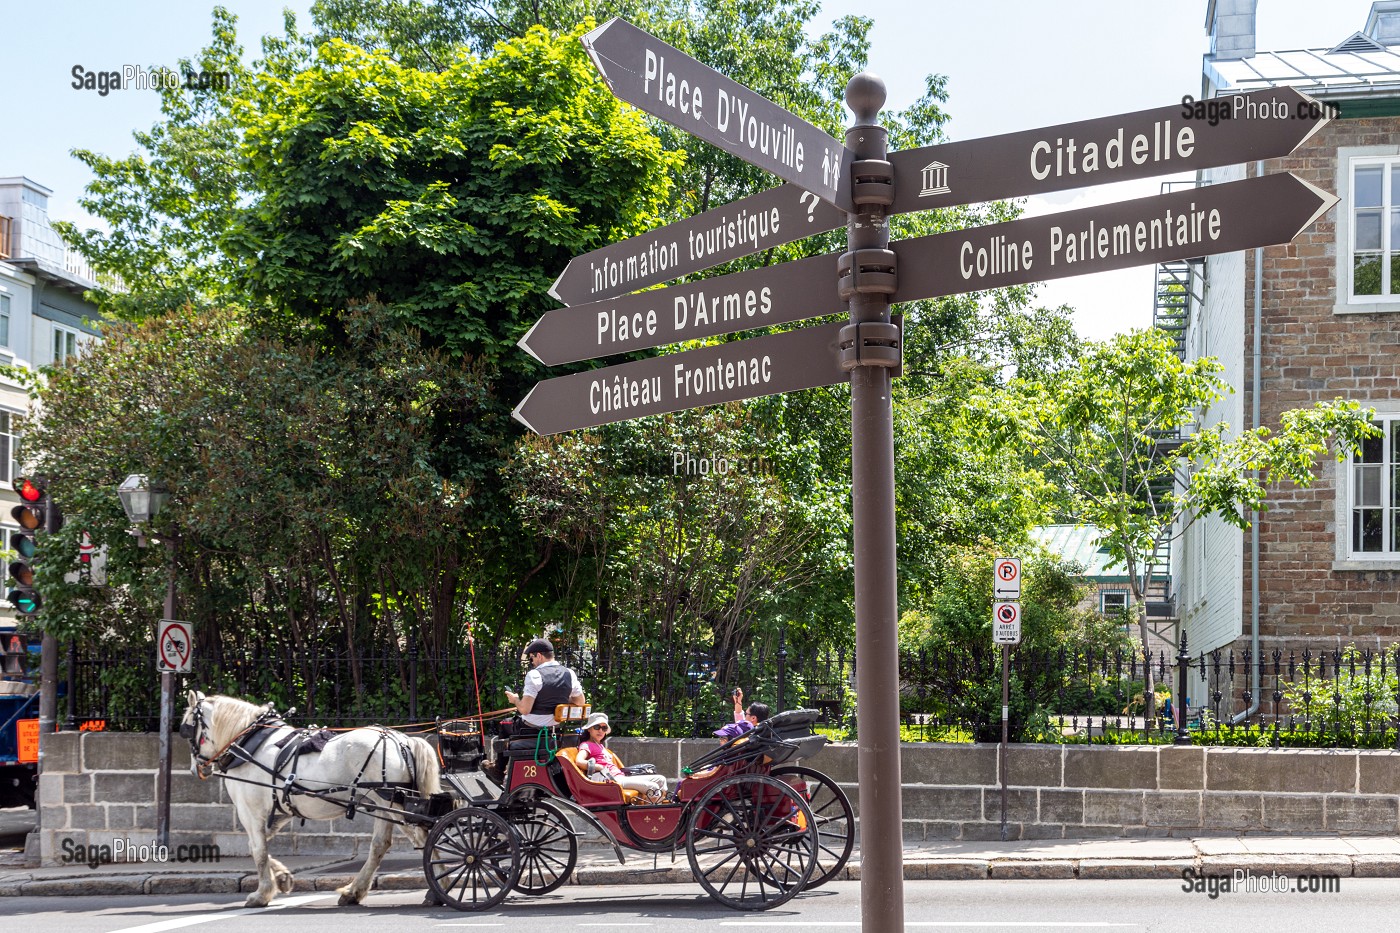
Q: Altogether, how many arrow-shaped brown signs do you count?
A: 6